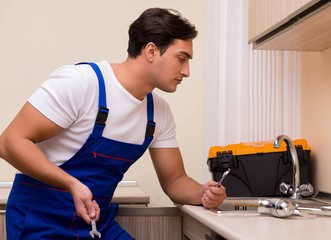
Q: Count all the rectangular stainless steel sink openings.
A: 1